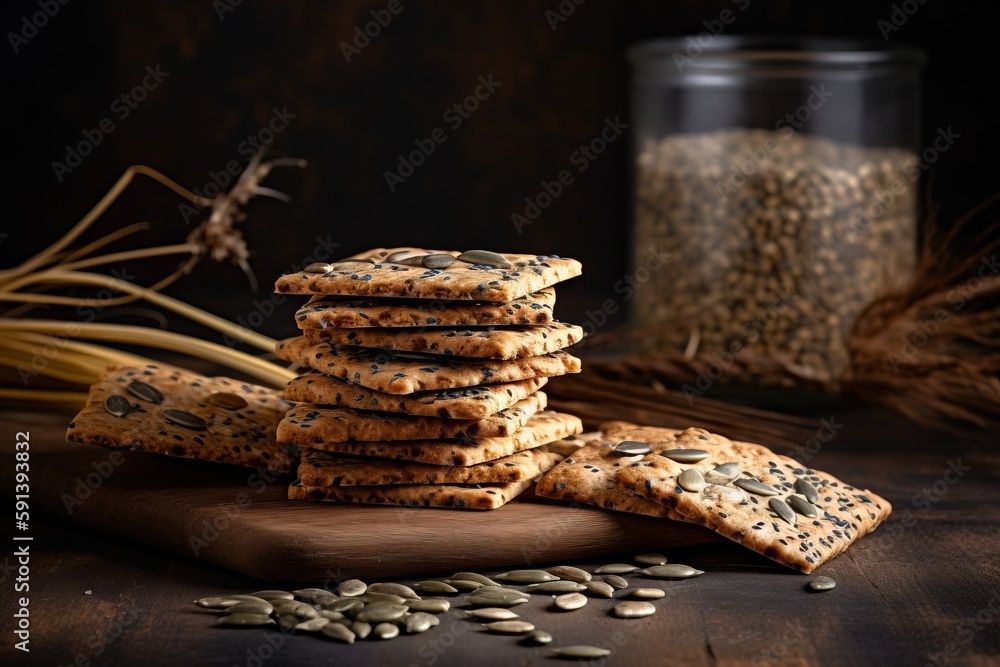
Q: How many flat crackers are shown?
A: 12